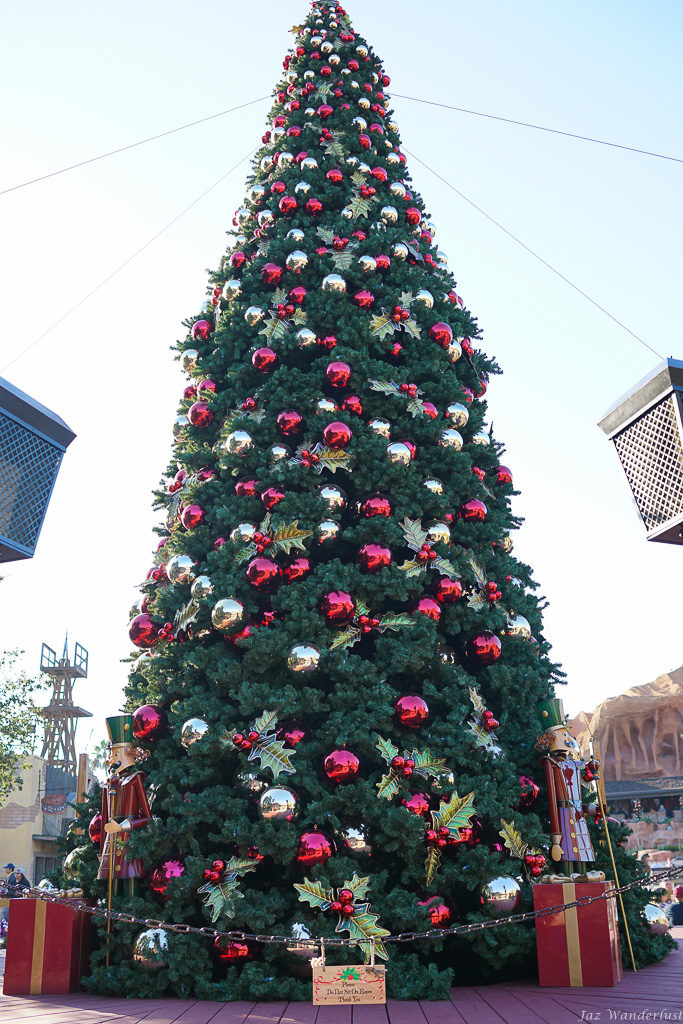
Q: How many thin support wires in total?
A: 4